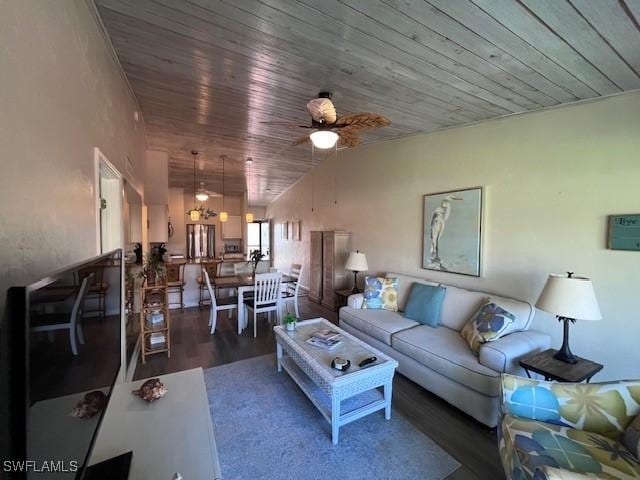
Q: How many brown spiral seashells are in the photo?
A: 1